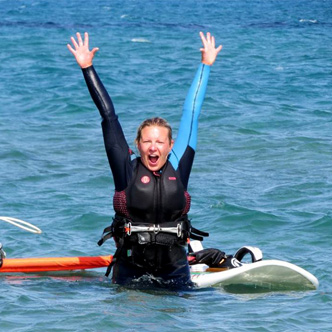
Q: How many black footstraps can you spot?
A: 1